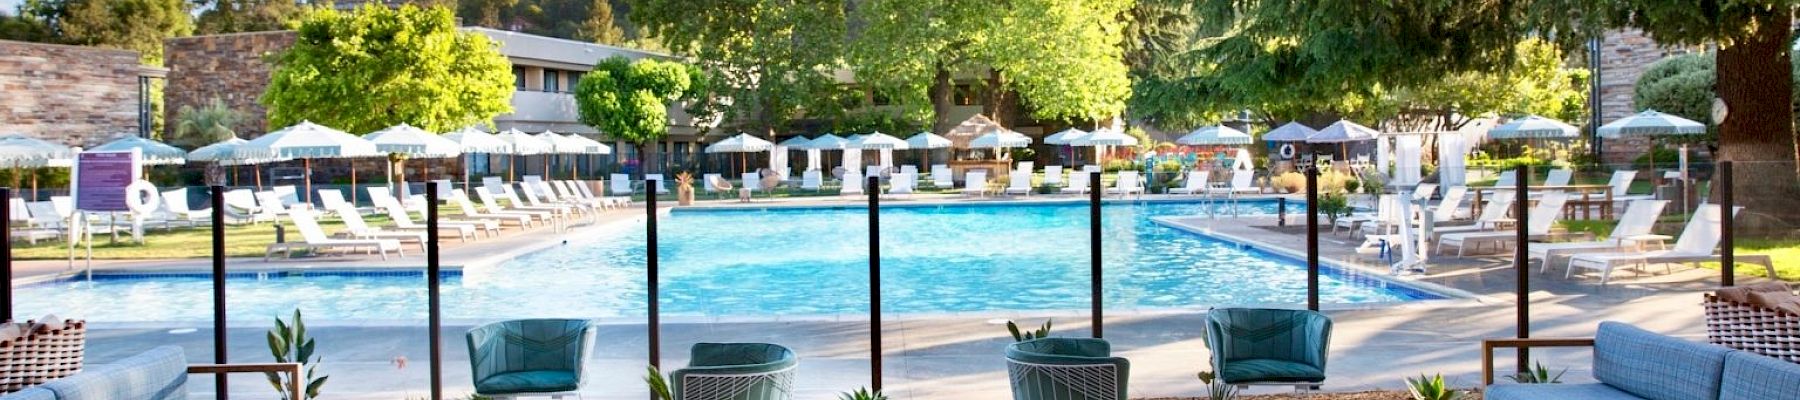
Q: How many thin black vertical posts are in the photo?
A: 9